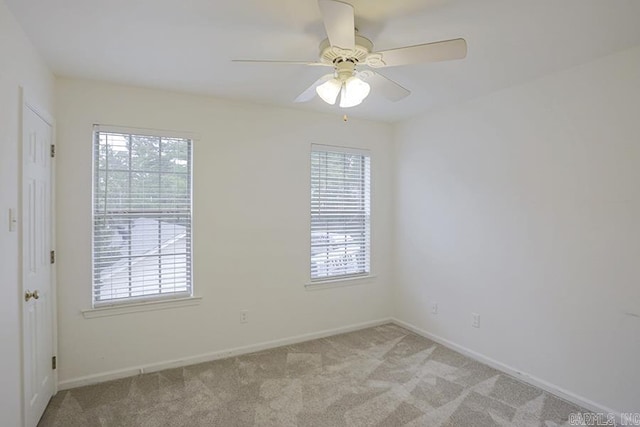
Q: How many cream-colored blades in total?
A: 5